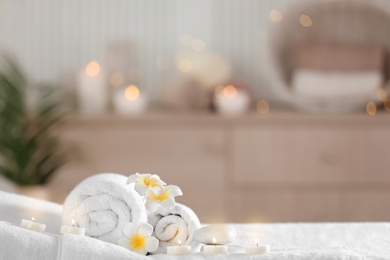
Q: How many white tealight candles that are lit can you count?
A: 5